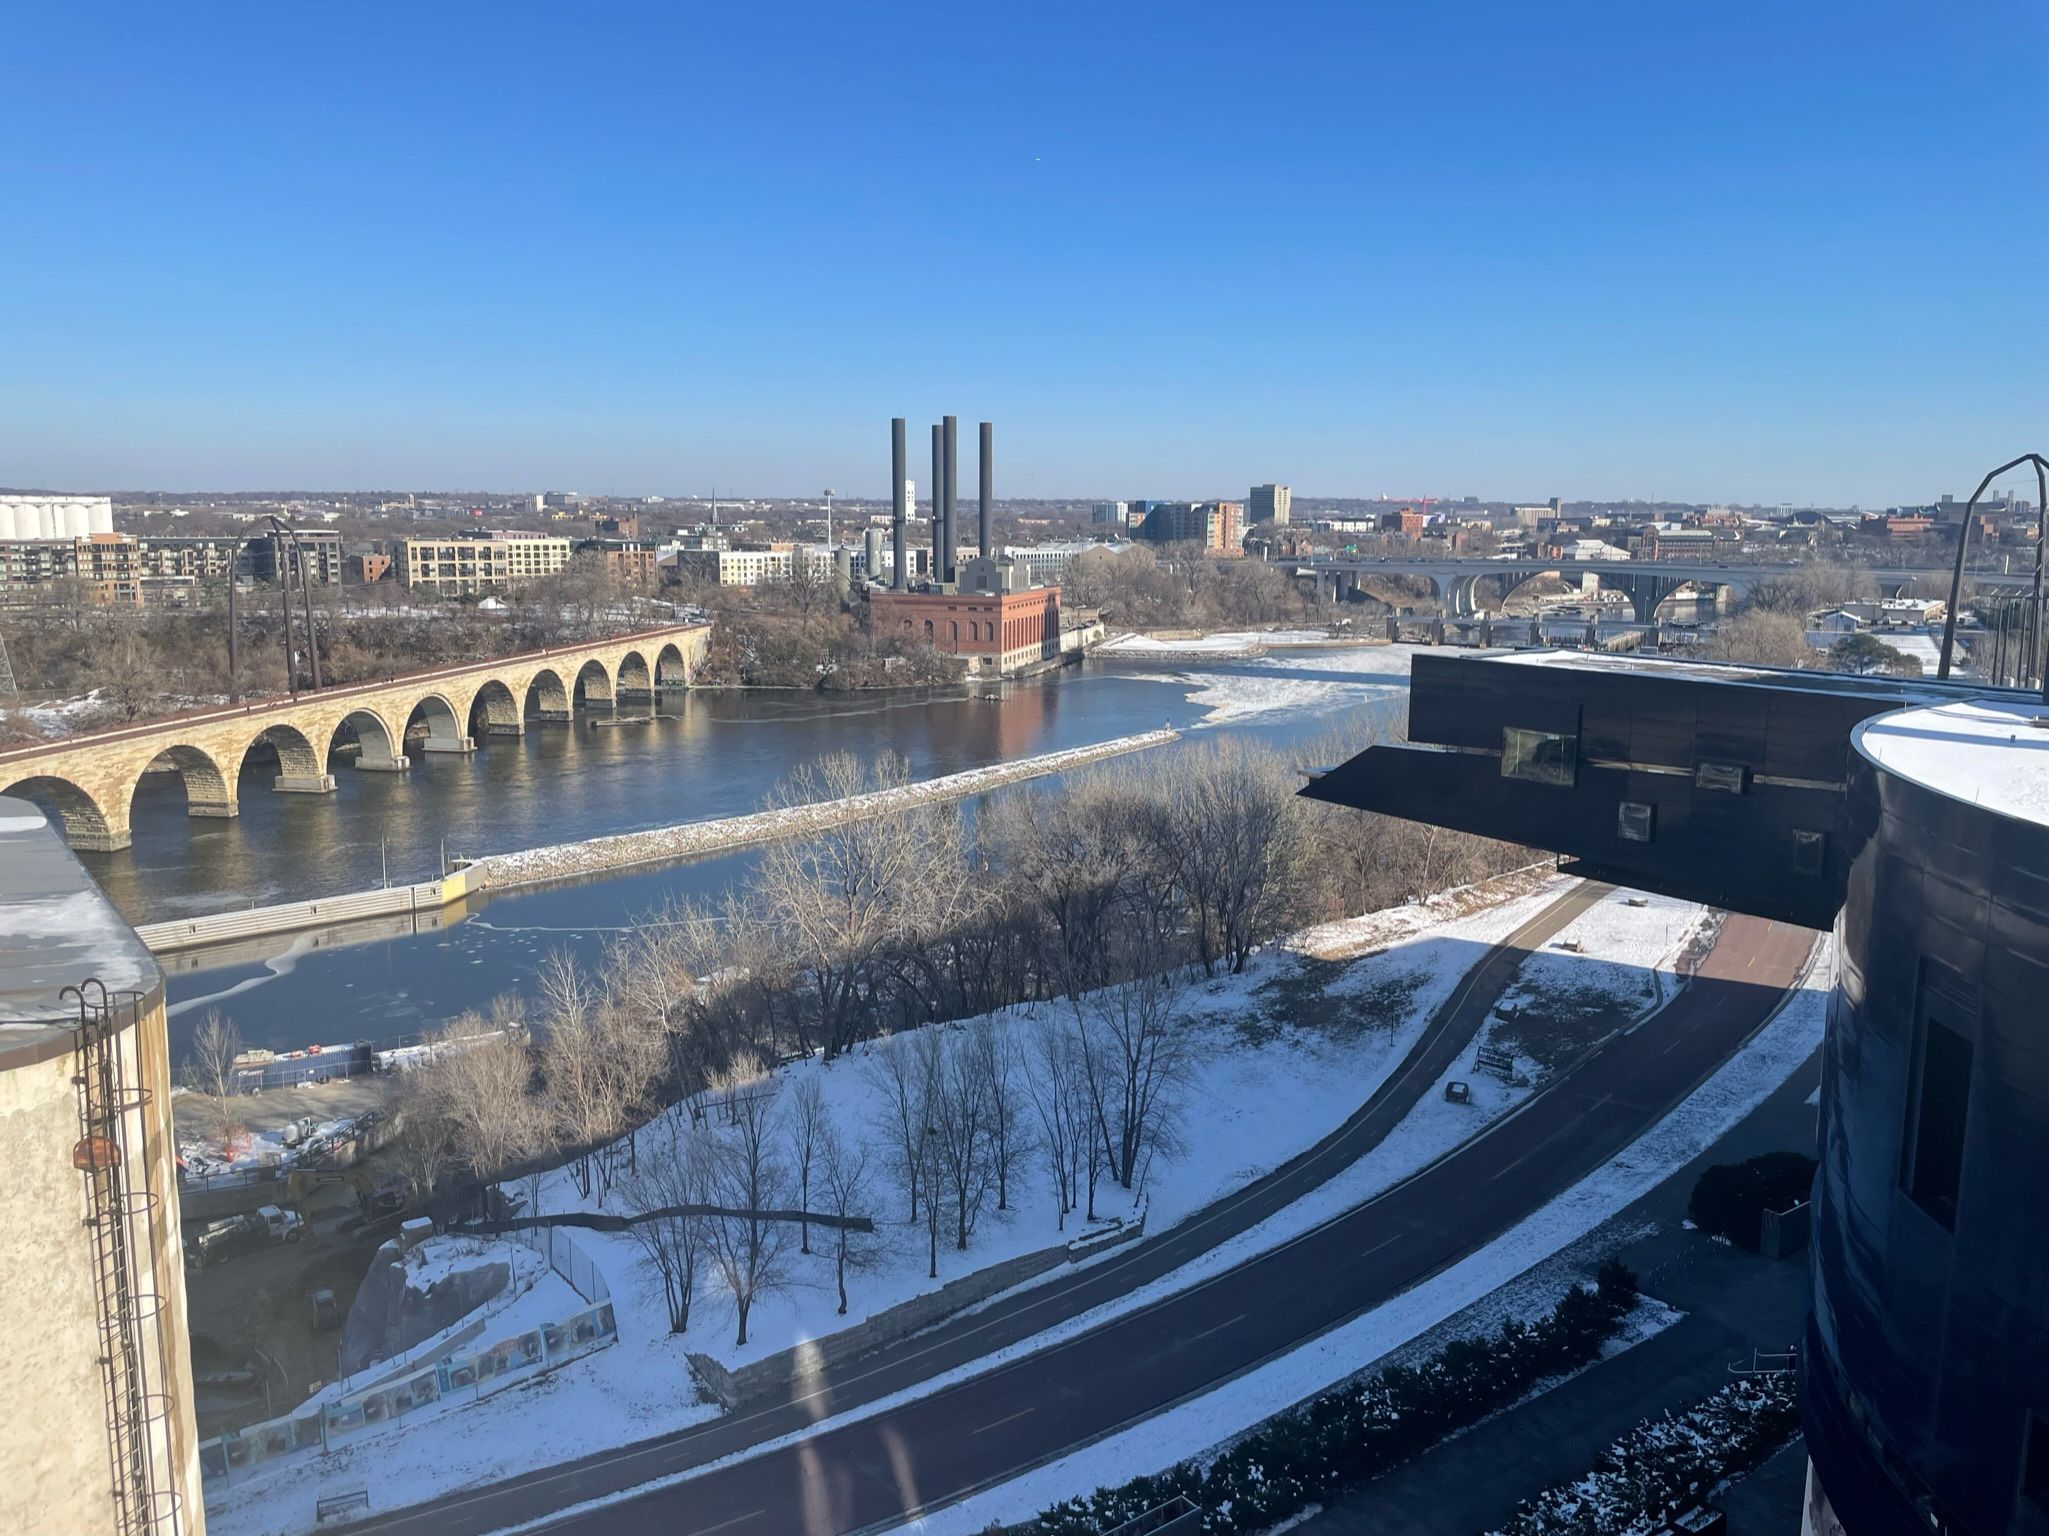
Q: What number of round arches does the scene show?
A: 10